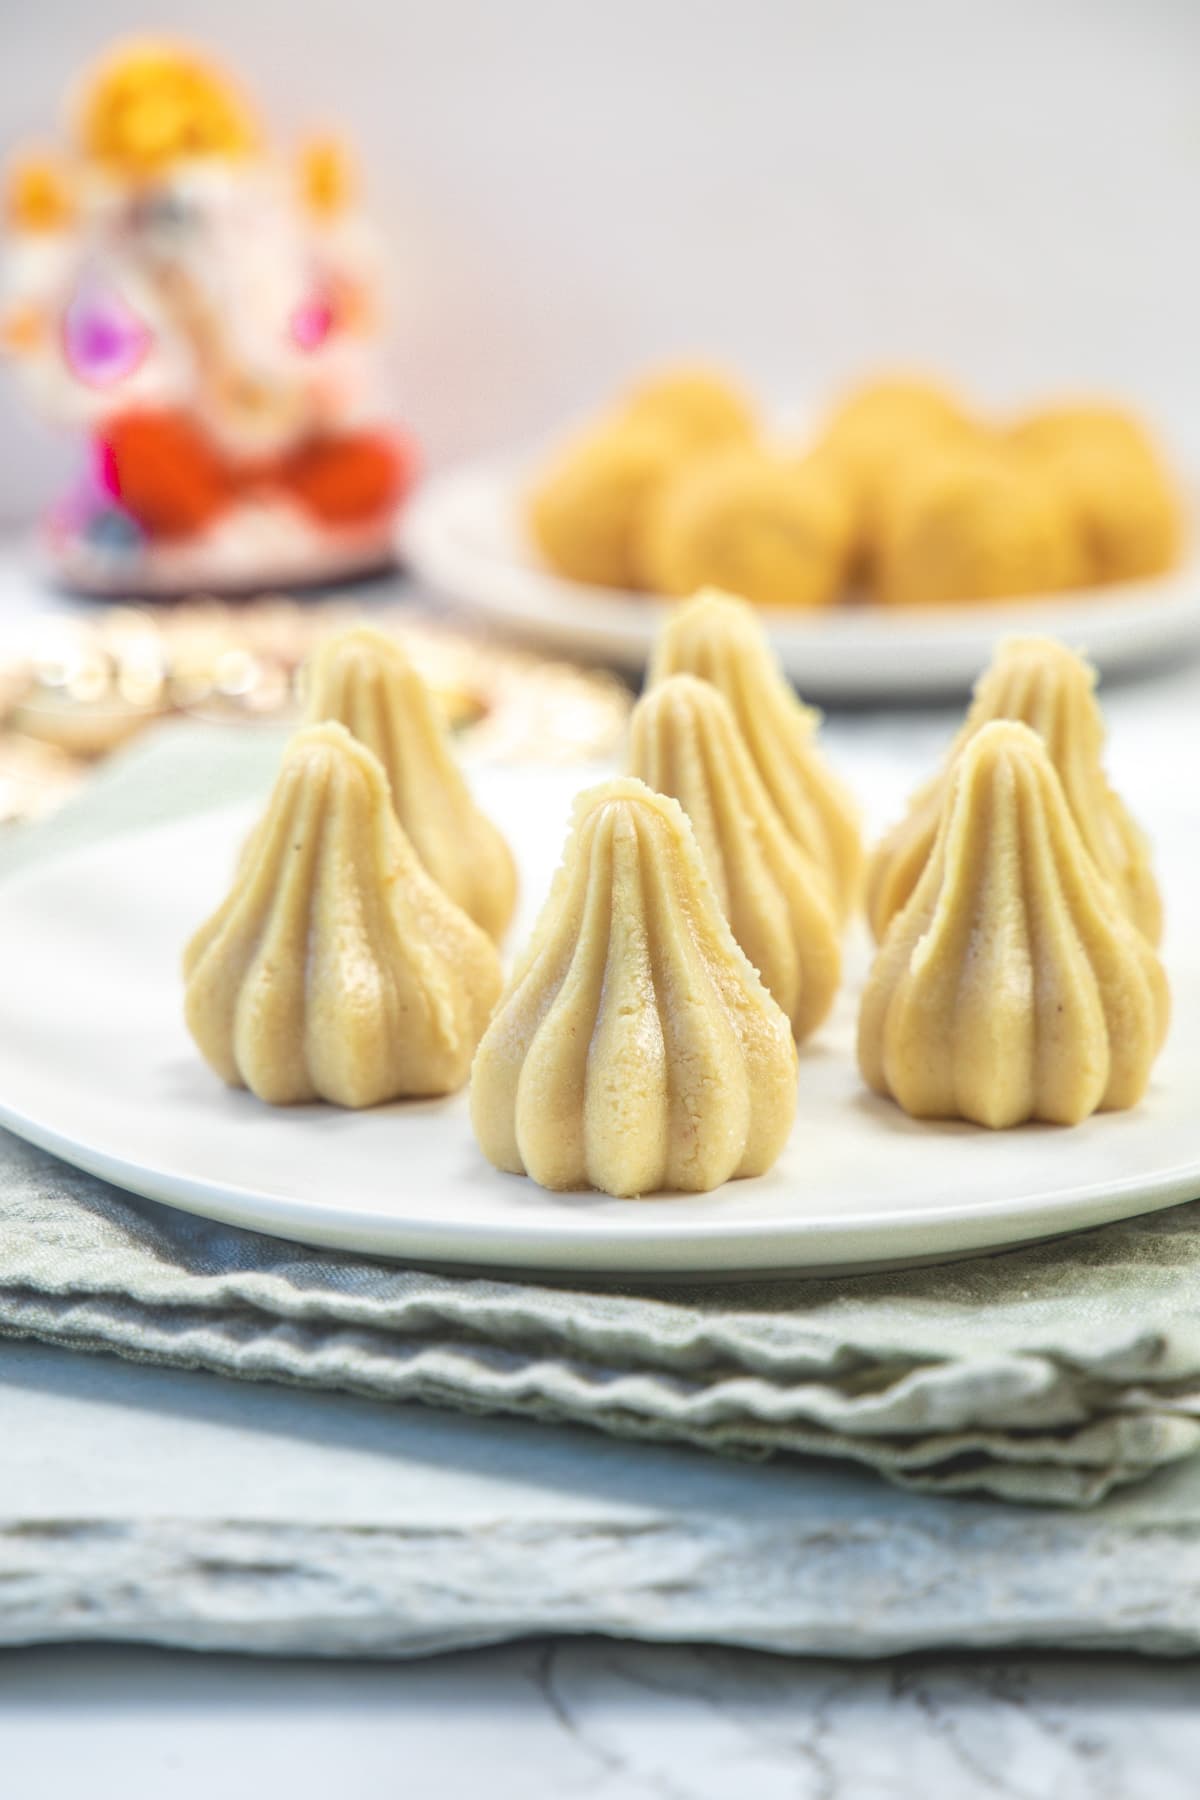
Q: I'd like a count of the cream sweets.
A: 7